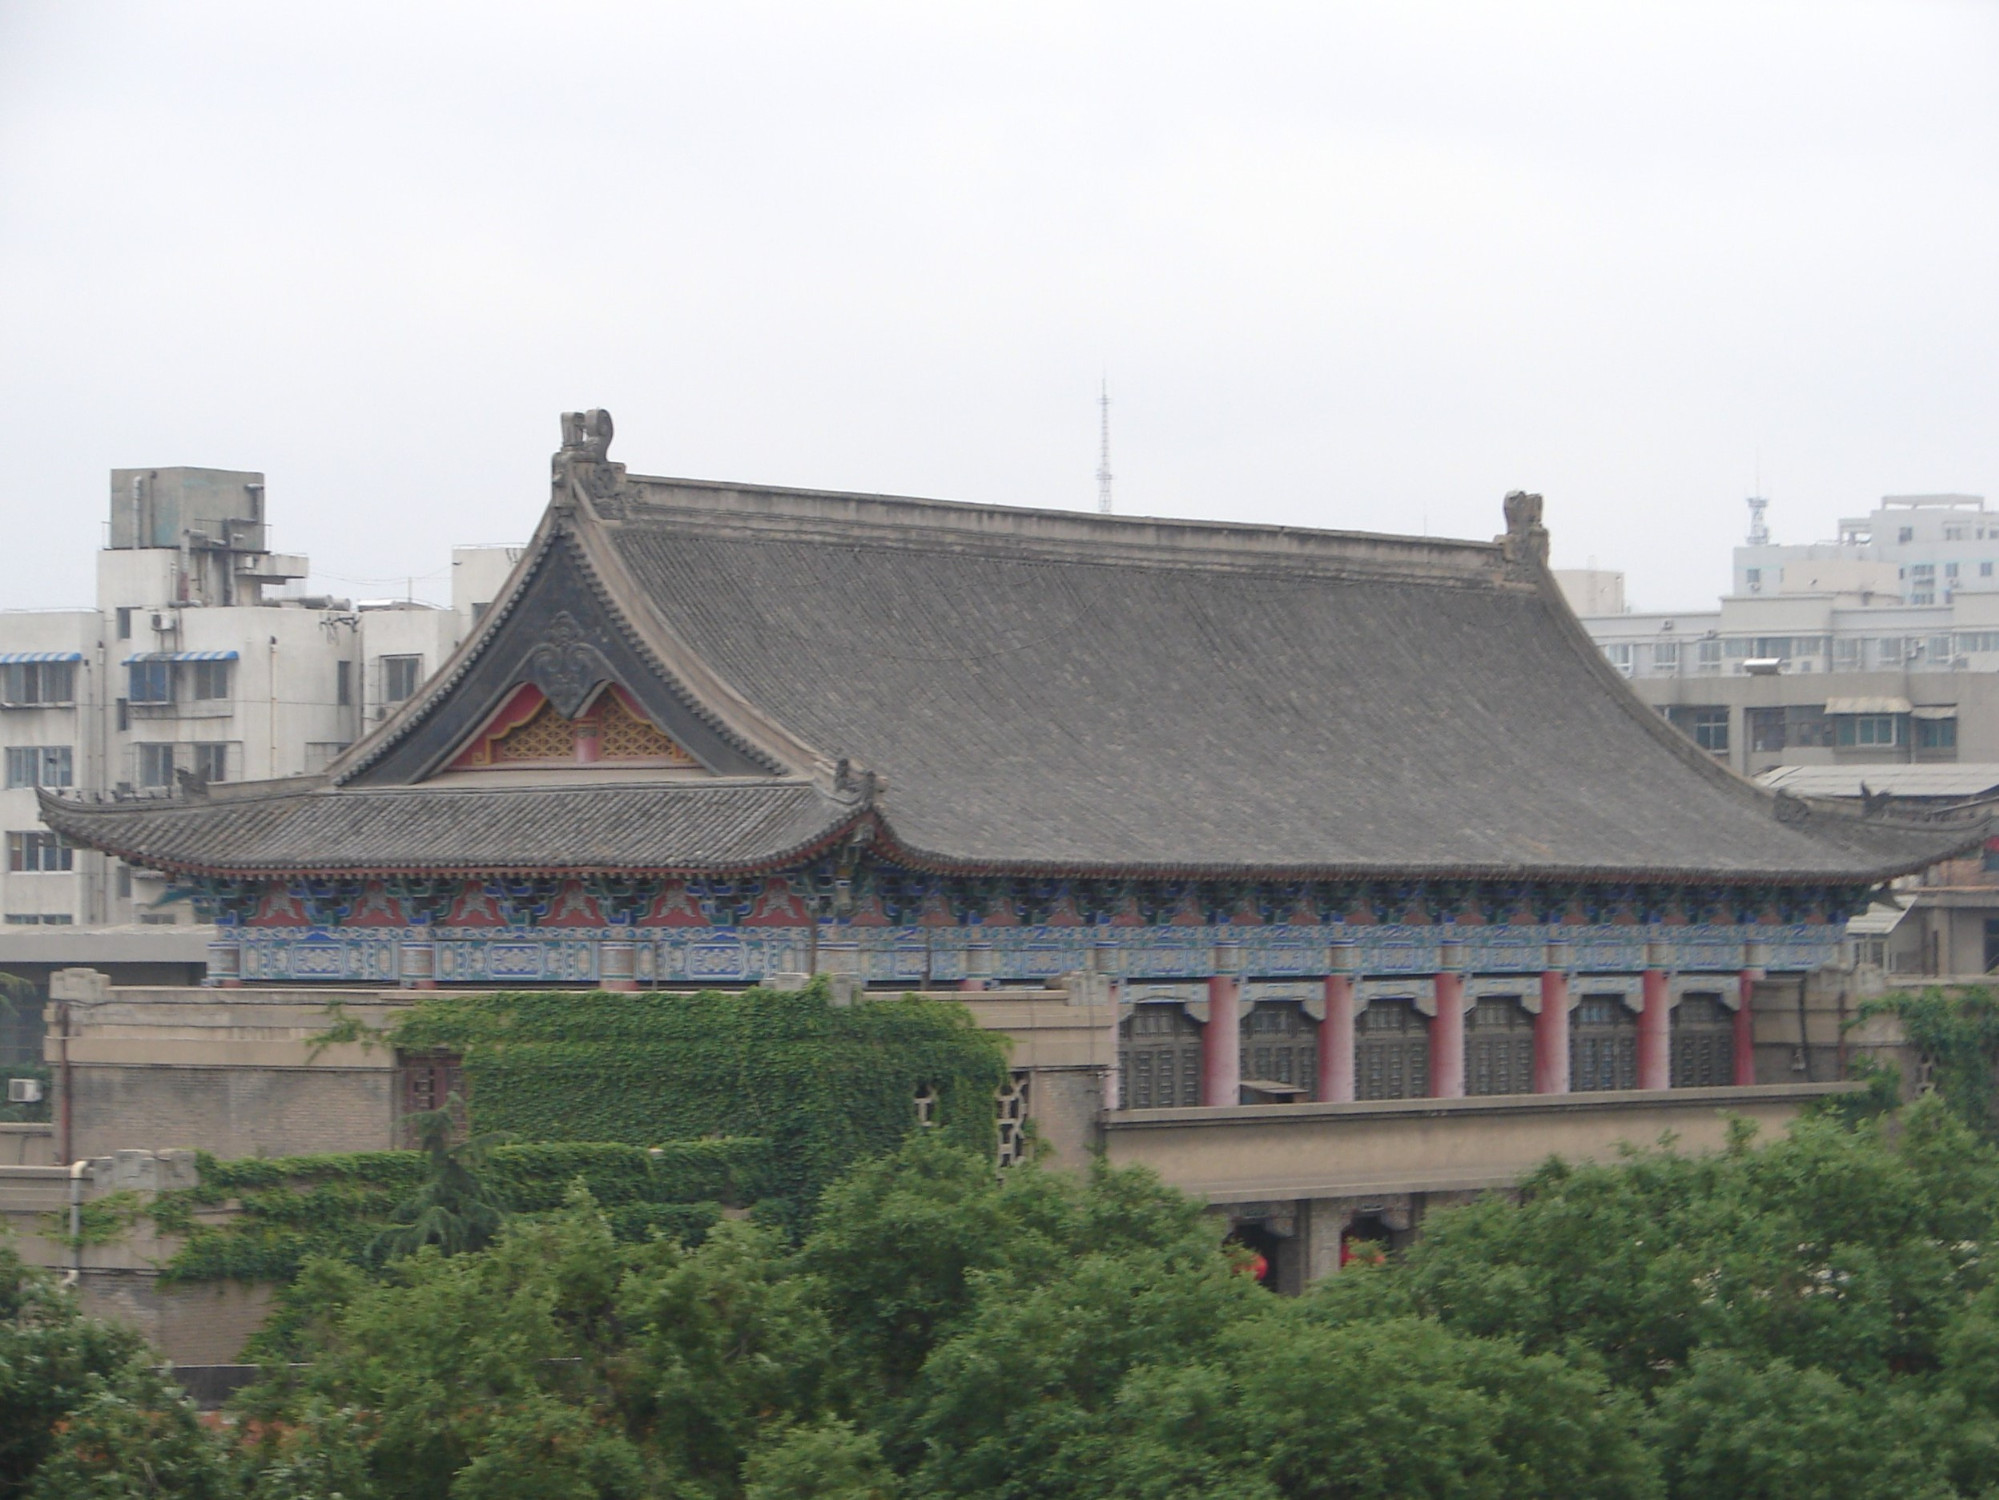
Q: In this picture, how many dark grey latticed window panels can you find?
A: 6